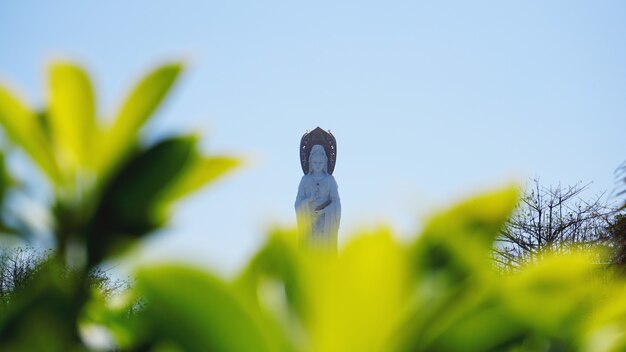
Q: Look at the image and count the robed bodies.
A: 1